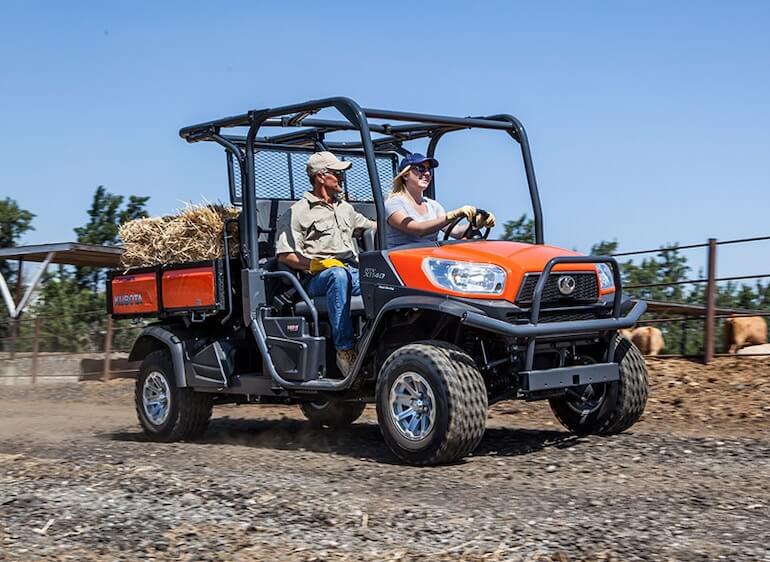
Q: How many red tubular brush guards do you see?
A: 0